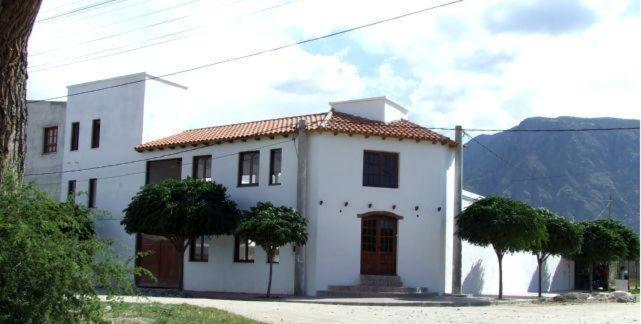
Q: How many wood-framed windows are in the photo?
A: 12